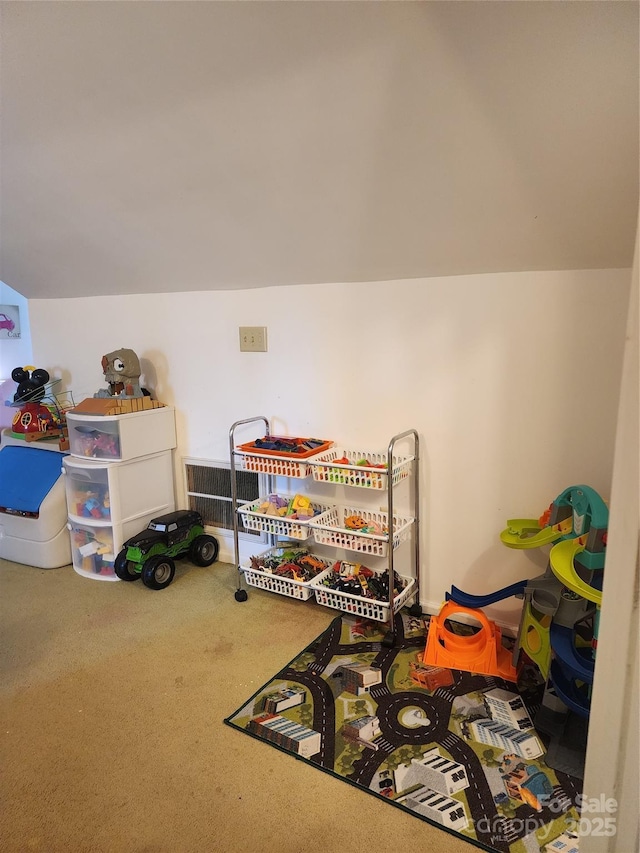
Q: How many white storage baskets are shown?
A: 6